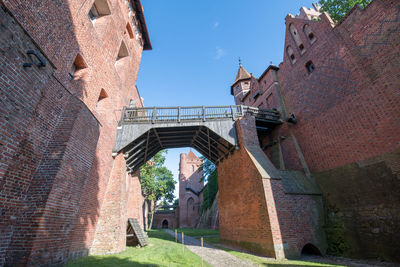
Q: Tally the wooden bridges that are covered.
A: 0